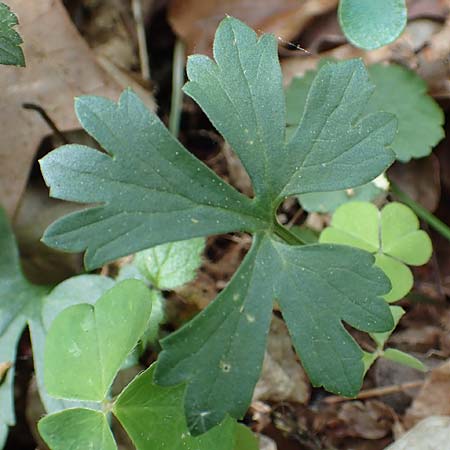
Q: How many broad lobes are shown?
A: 5